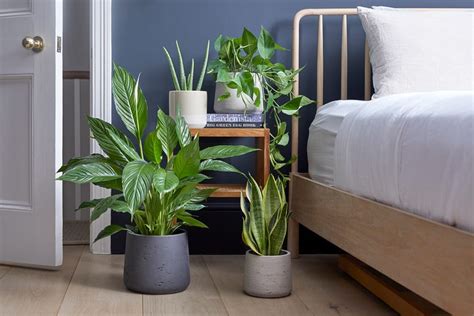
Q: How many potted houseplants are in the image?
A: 4